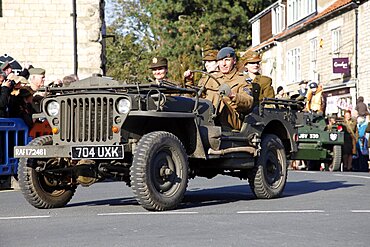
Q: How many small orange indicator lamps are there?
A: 2